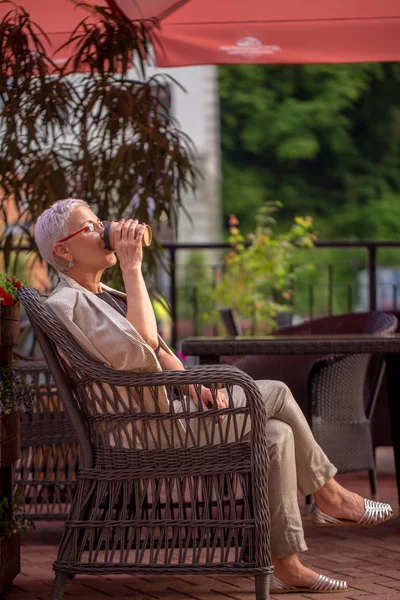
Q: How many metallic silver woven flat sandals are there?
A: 2